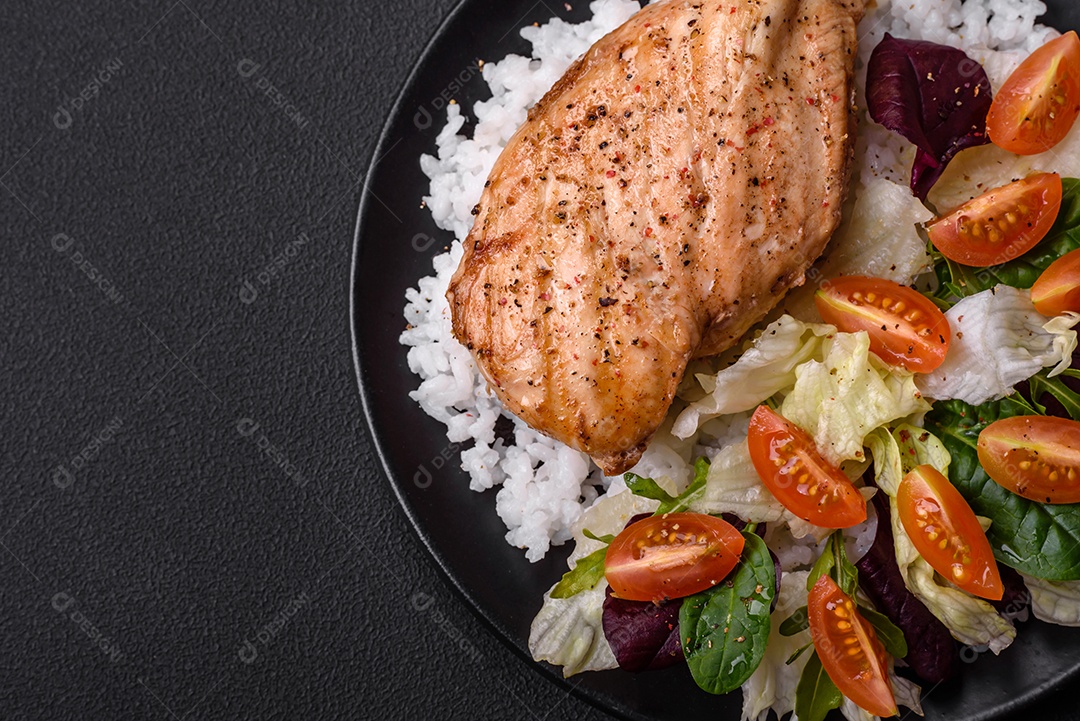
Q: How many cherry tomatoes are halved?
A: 9